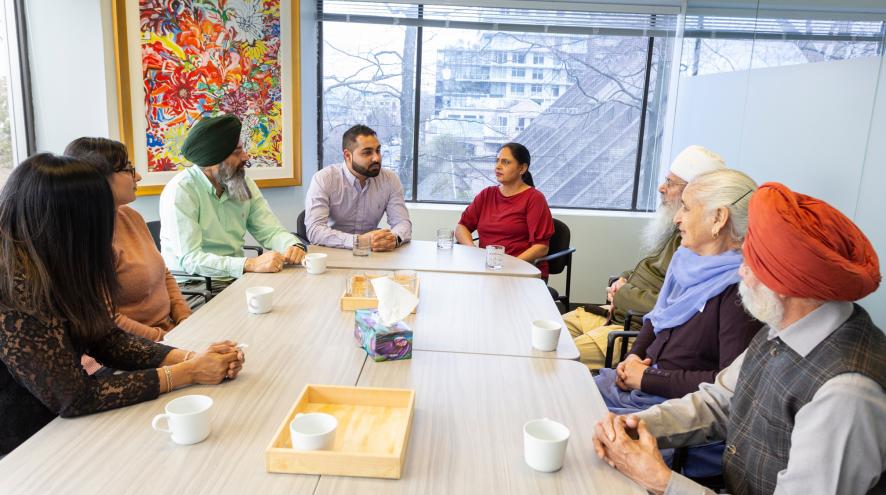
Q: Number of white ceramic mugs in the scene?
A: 6